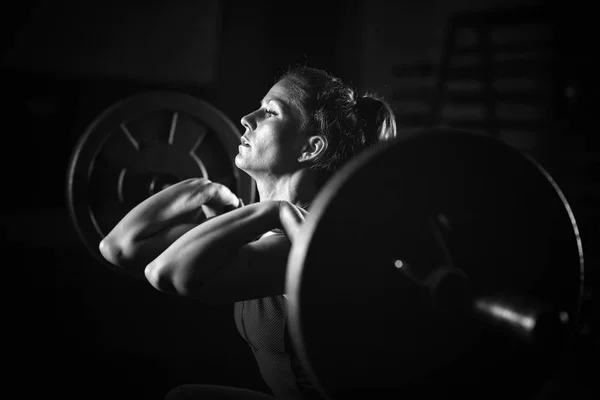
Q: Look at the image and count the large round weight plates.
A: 2